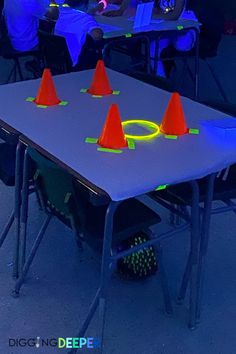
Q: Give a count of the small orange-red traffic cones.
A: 4